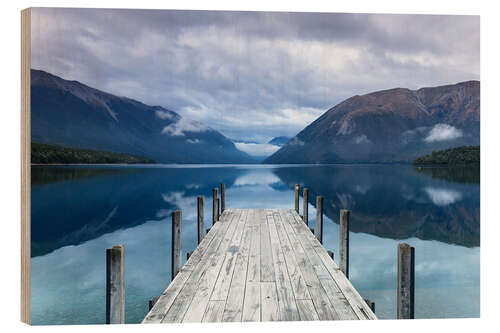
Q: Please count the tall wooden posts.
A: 10